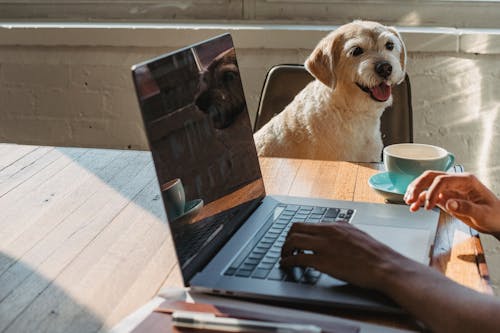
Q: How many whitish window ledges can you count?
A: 1